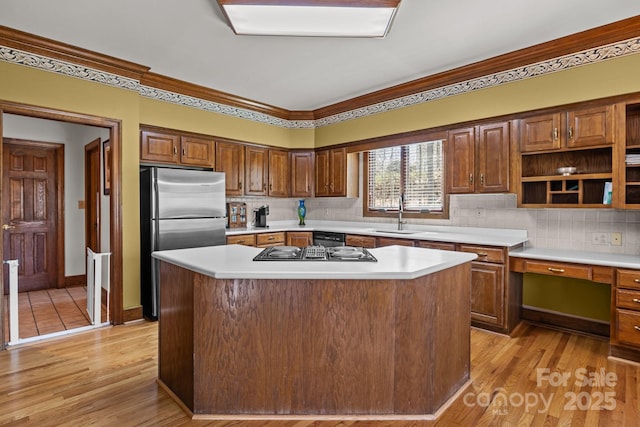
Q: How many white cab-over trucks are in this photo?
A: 0